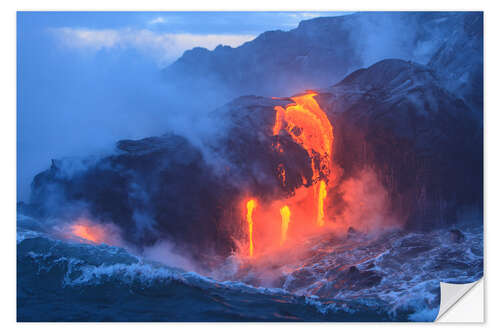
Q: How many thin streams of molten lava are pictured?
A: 3